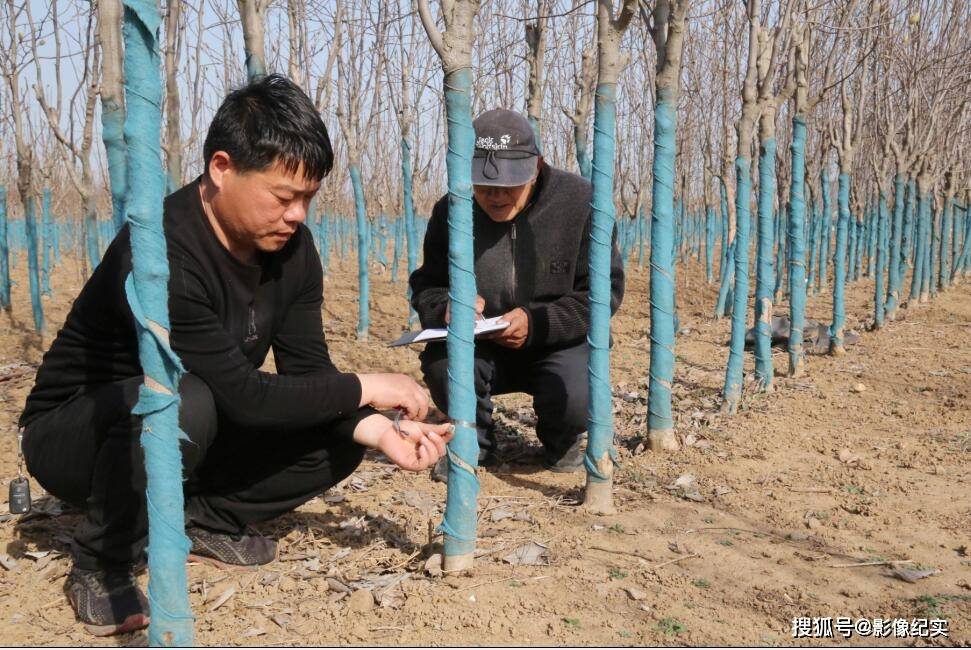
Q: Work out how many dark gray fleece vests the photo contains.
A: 1